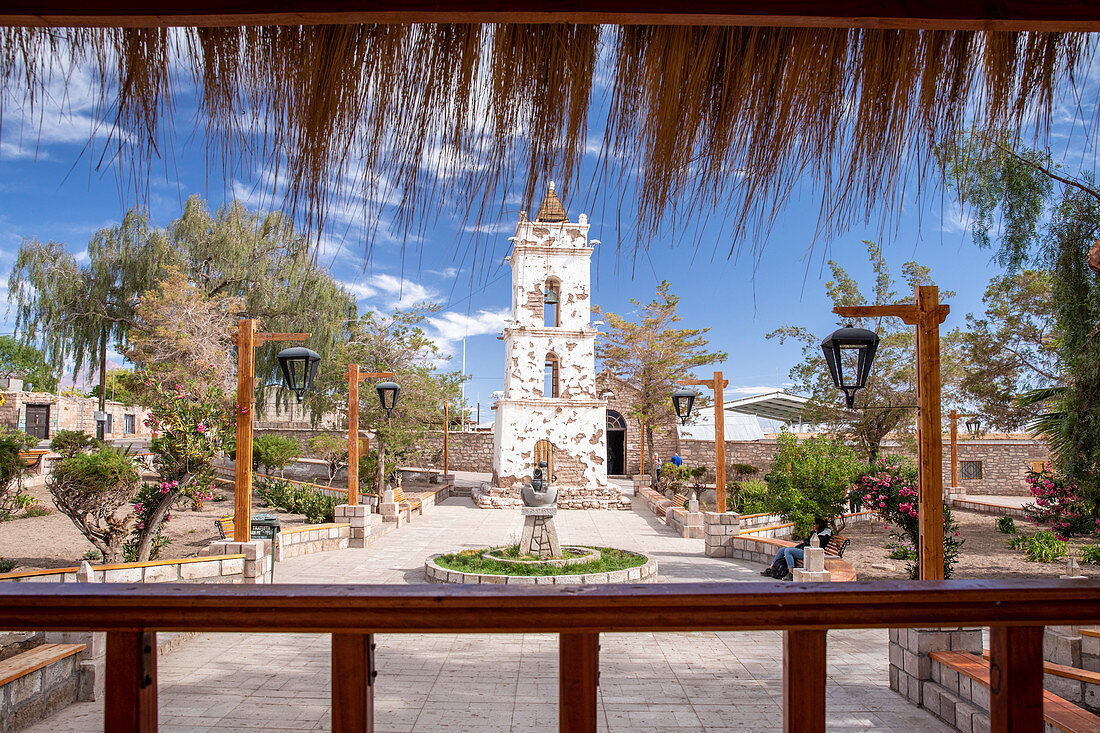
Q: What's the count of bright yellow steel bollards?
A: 0